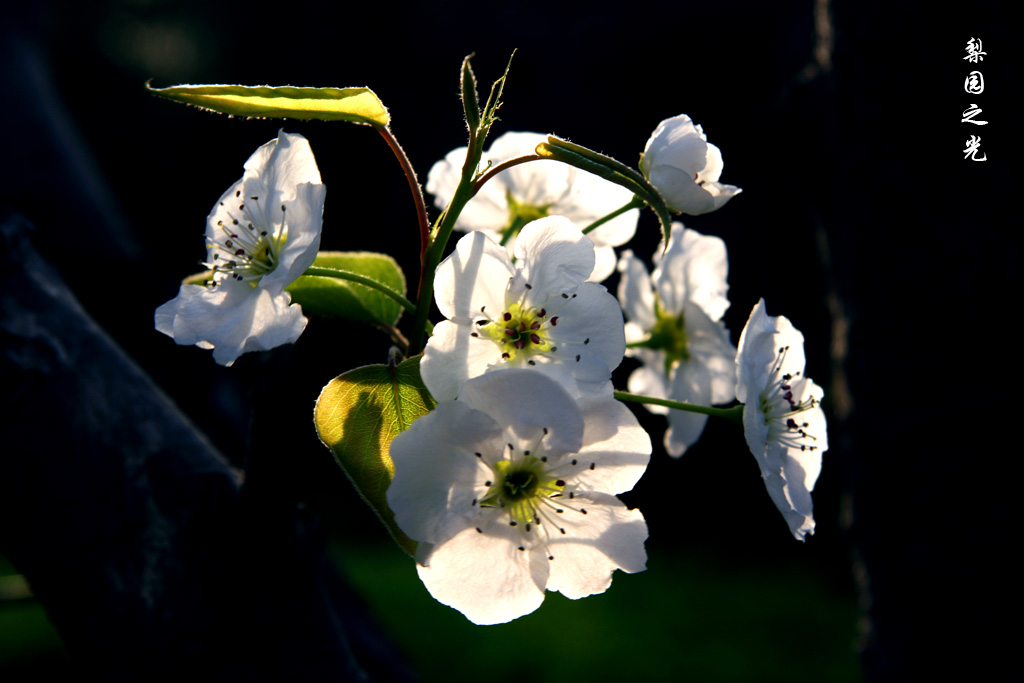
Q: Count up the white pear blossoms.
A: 7